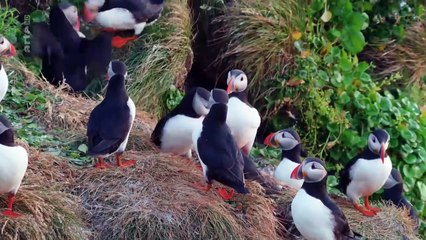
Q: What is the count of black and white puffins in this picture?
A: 12